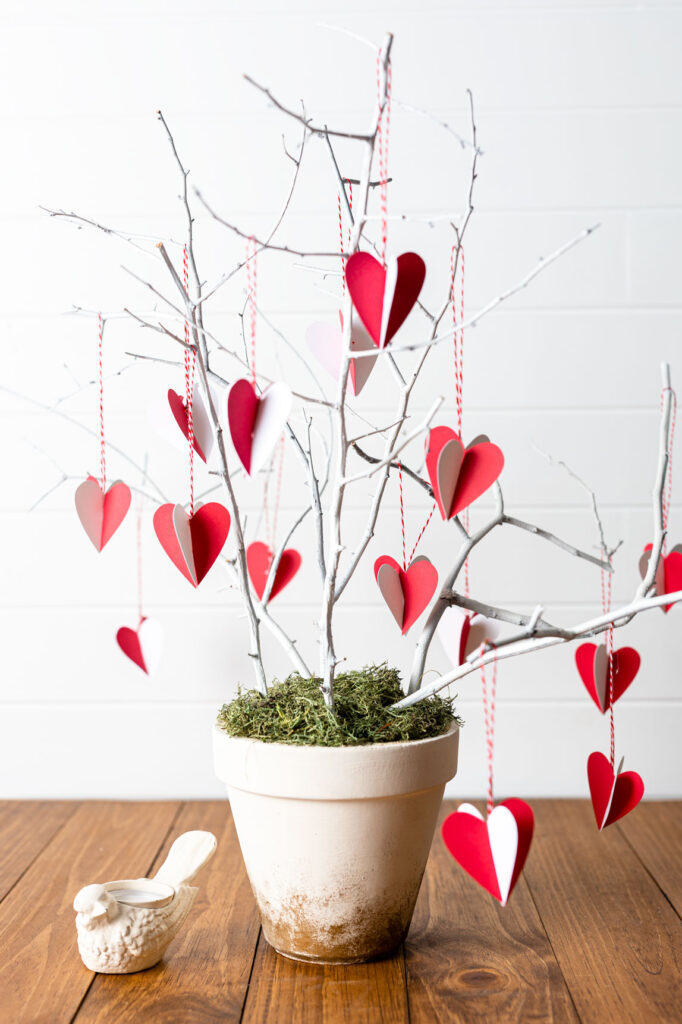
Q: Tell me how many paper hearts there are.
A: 15